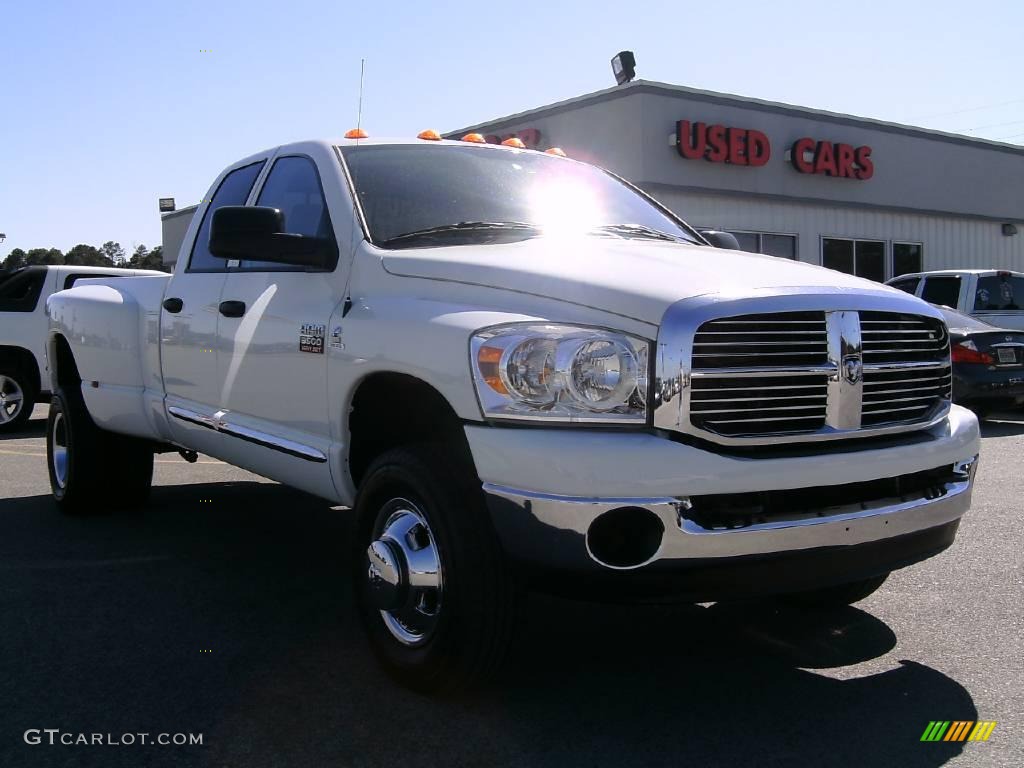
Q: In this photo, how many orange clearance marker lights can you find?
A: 5